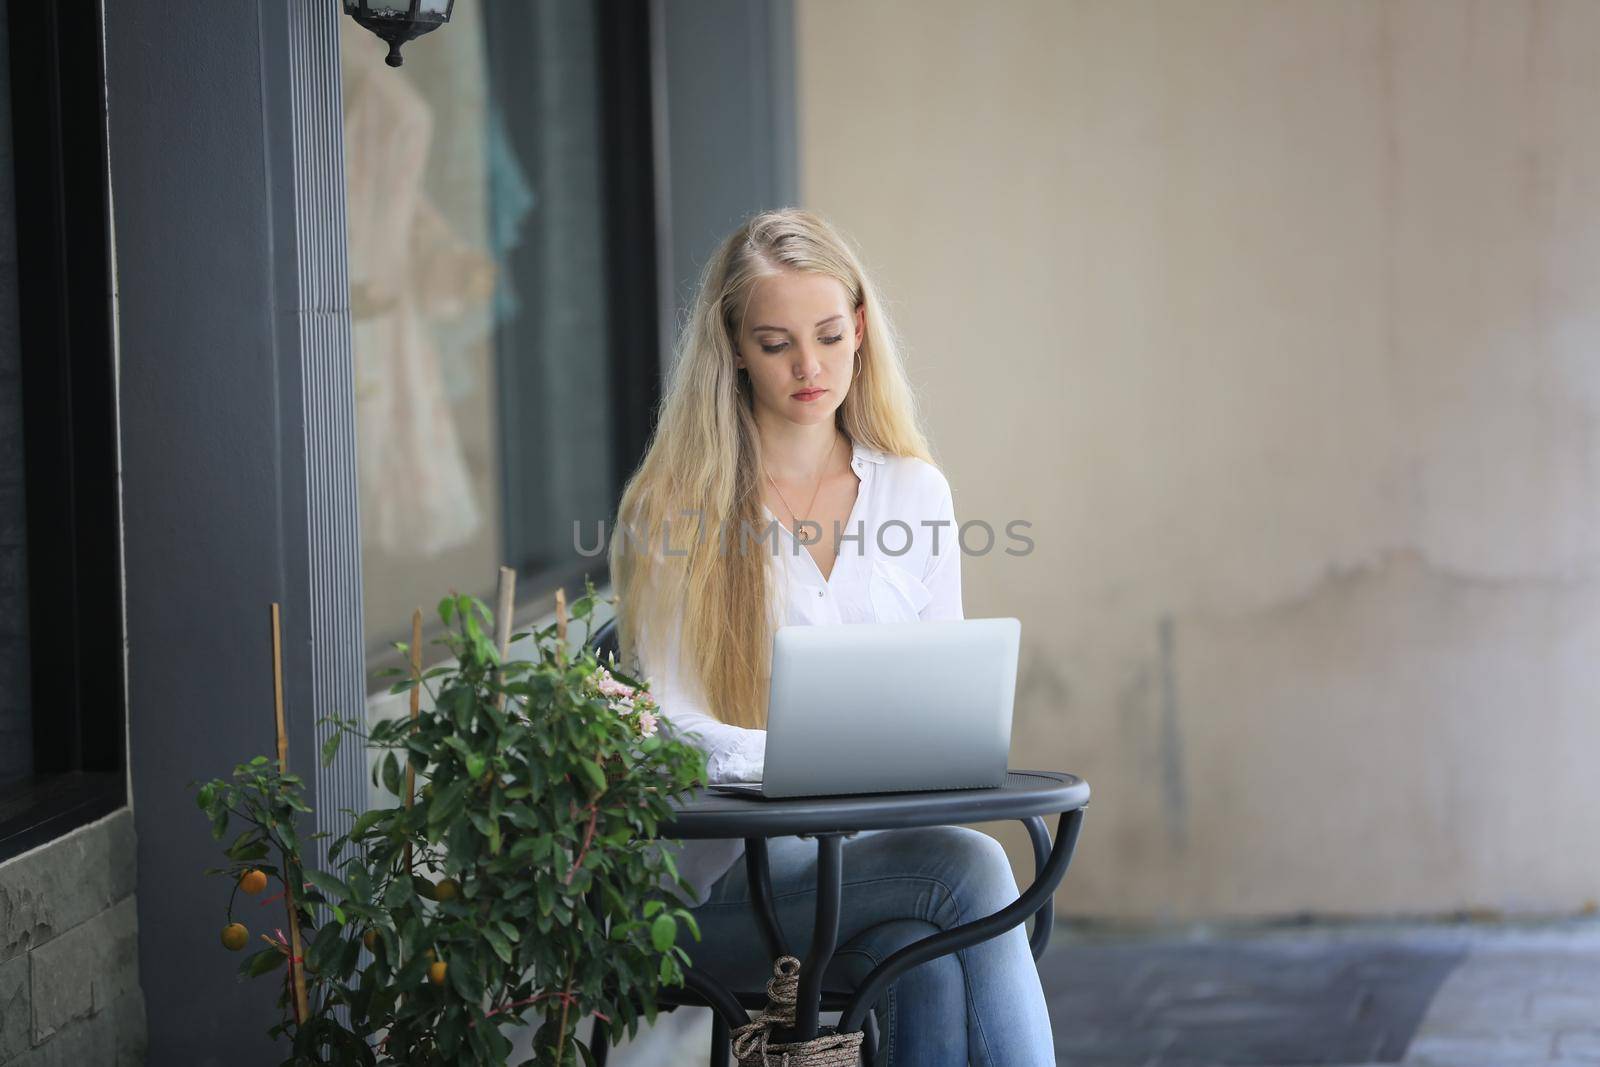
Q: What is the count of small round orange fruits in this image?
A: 5